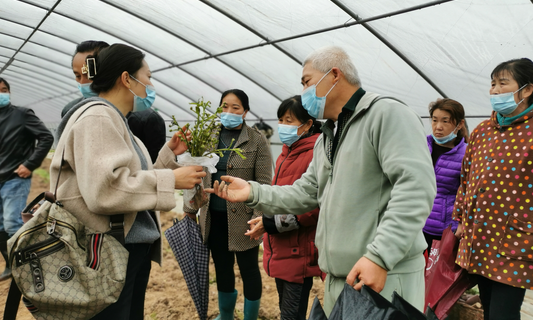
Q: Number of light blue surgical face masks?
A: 8